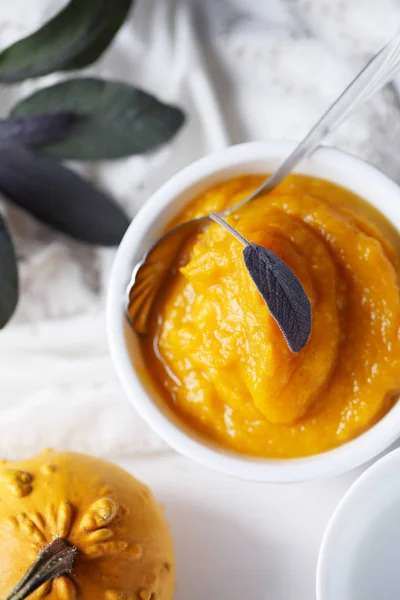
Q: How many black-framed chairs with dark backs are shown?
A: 0